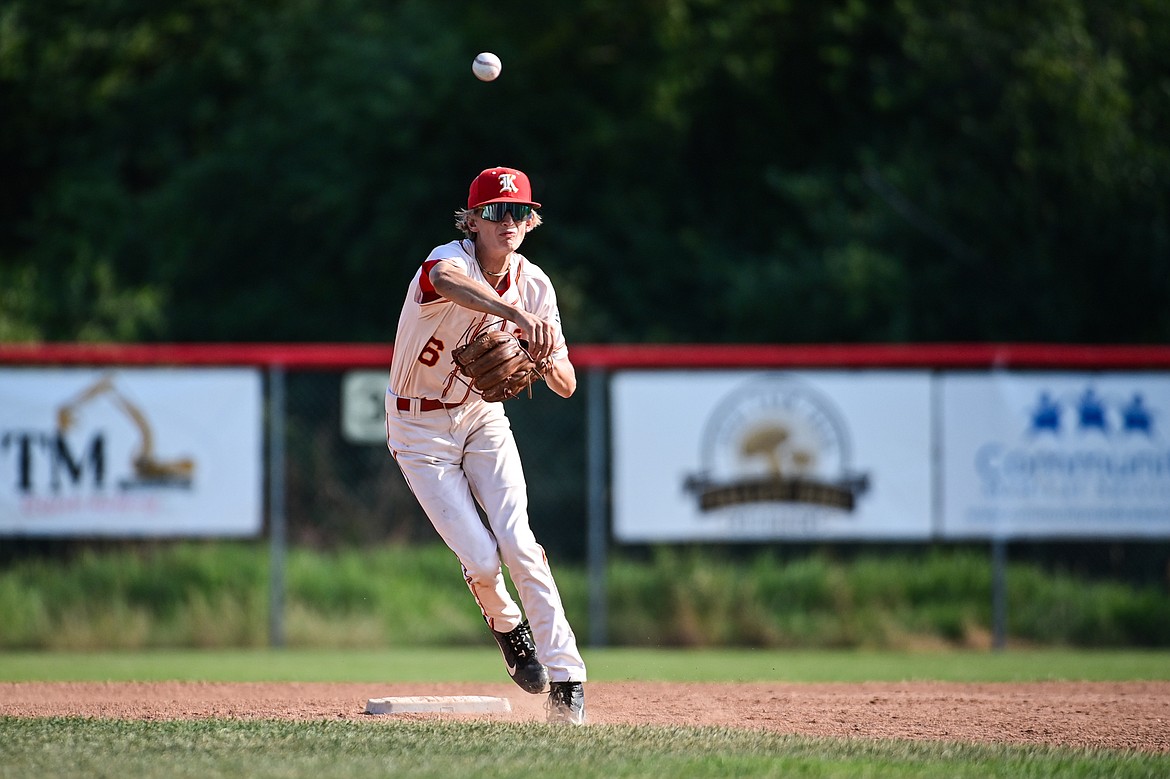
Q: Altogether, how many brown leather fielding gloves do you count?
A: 1